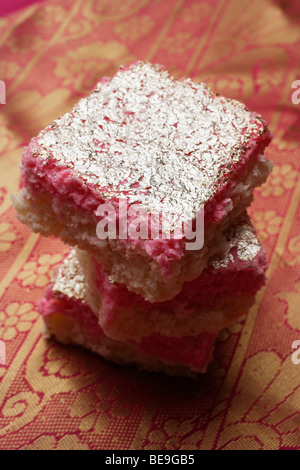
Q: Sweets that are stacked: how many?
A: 3